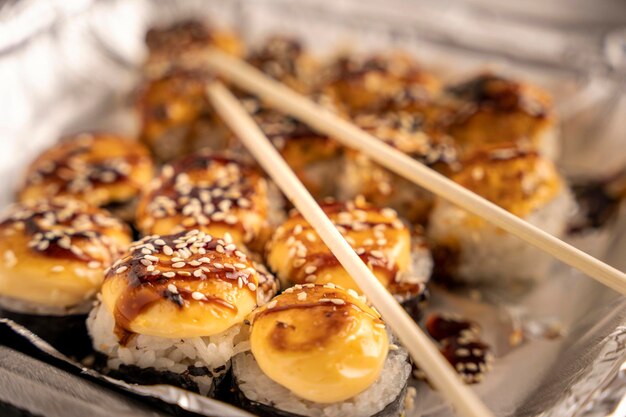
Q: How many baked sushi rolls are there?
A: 14